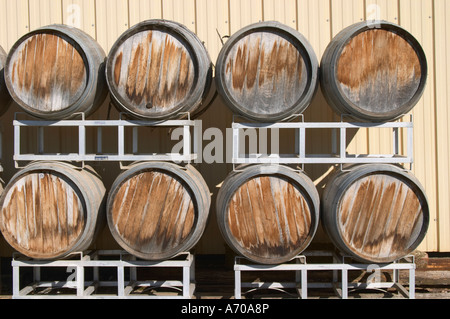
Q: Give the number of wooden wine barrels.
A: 8